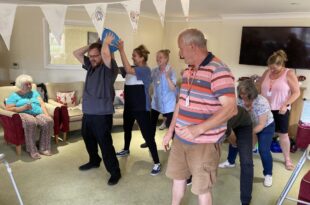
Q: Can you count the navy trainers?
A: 2